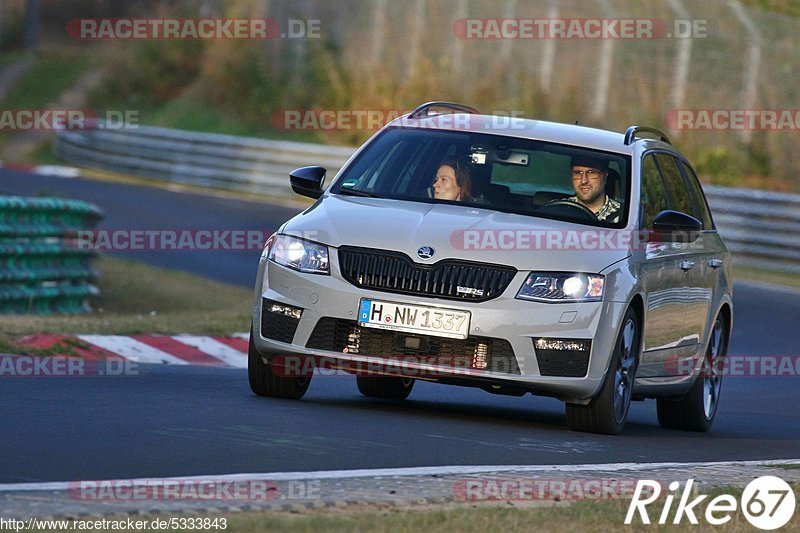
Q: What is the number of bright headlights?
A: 2